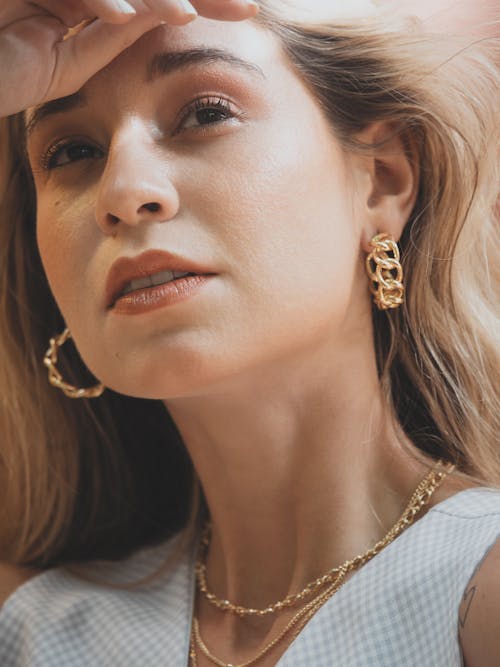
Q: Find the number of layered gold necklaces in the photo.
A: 3